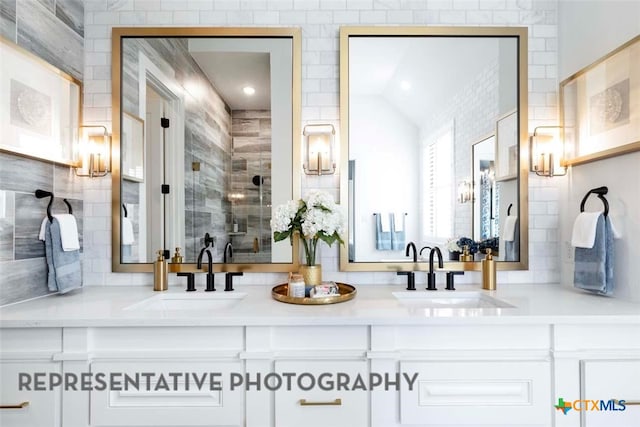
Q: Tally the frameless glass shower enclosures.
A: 1